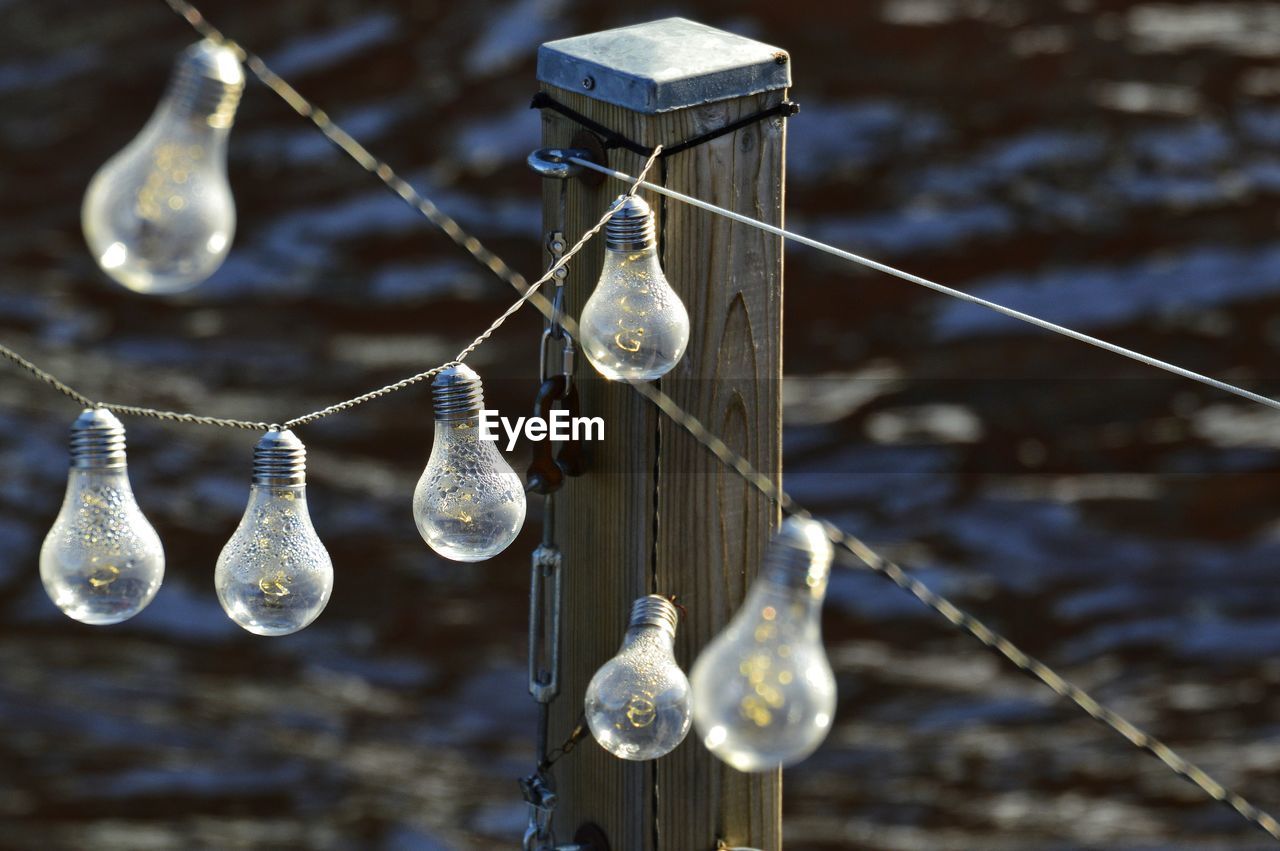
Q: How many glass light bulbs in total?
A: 7